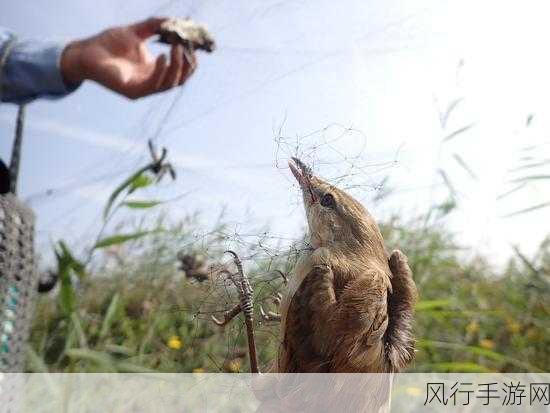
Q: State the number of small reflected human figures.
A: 0